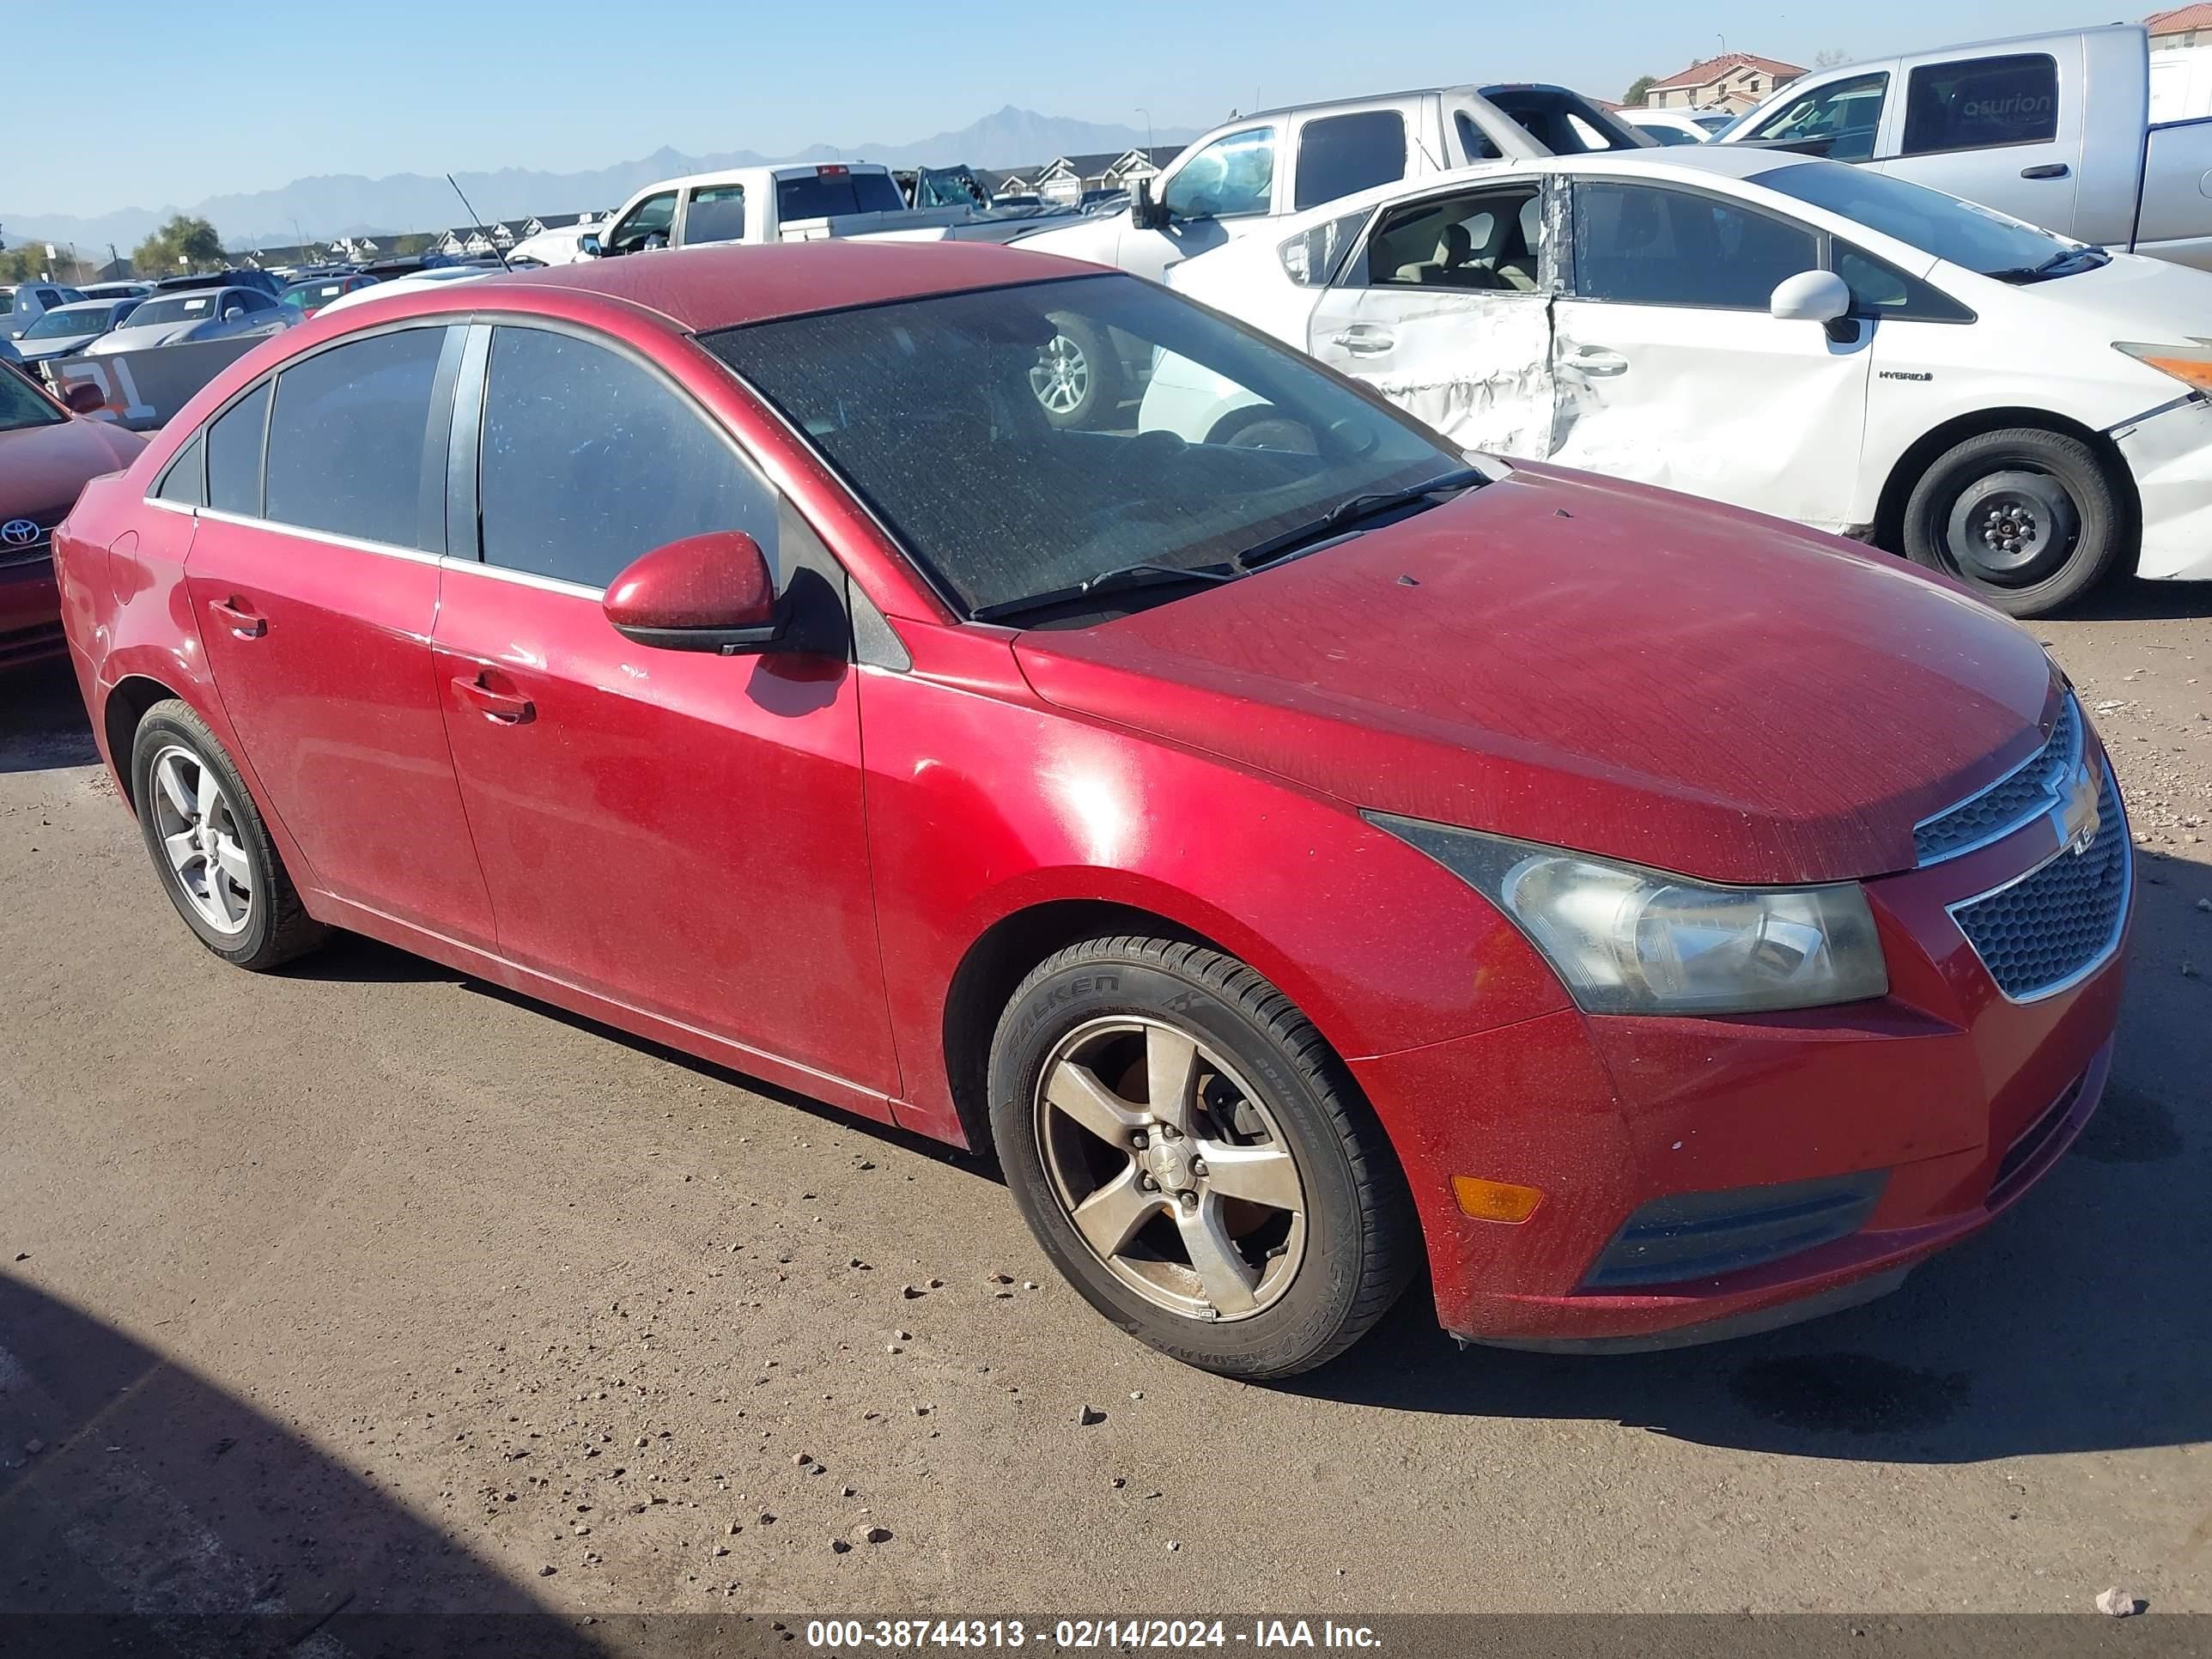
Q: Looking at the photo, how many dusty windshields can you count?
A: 1